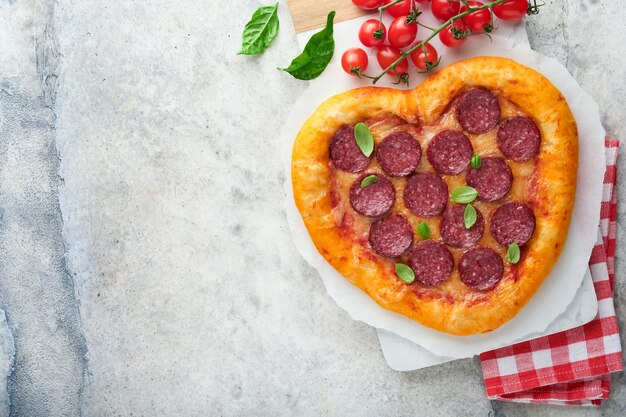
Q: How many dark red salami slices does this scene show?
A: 13